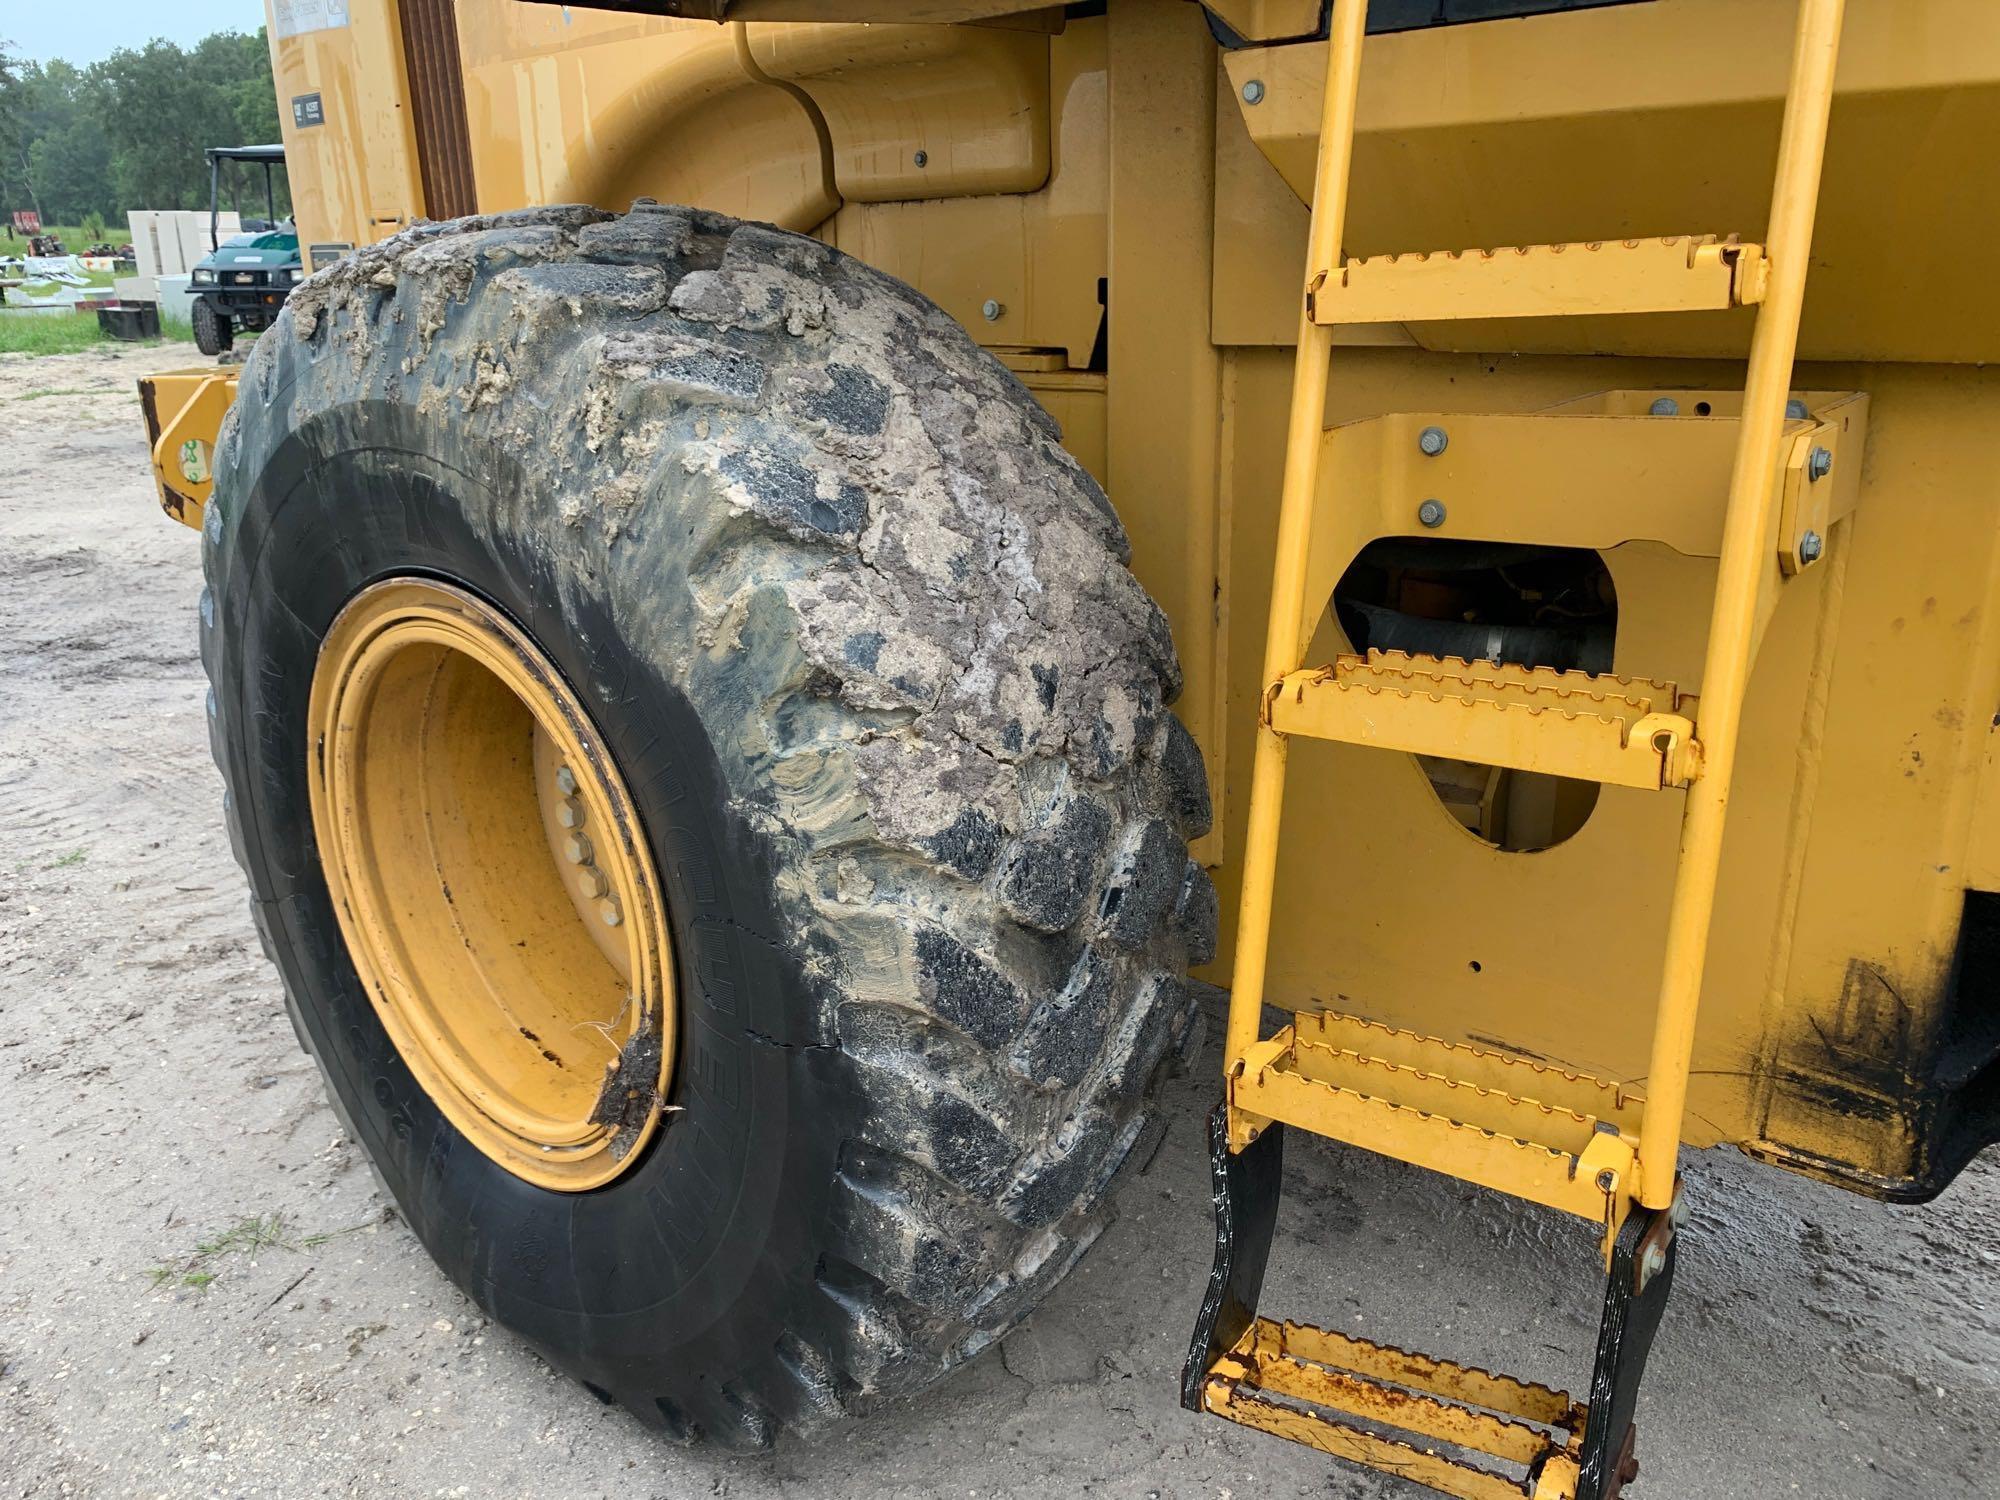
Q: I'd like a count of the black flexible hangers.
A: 2